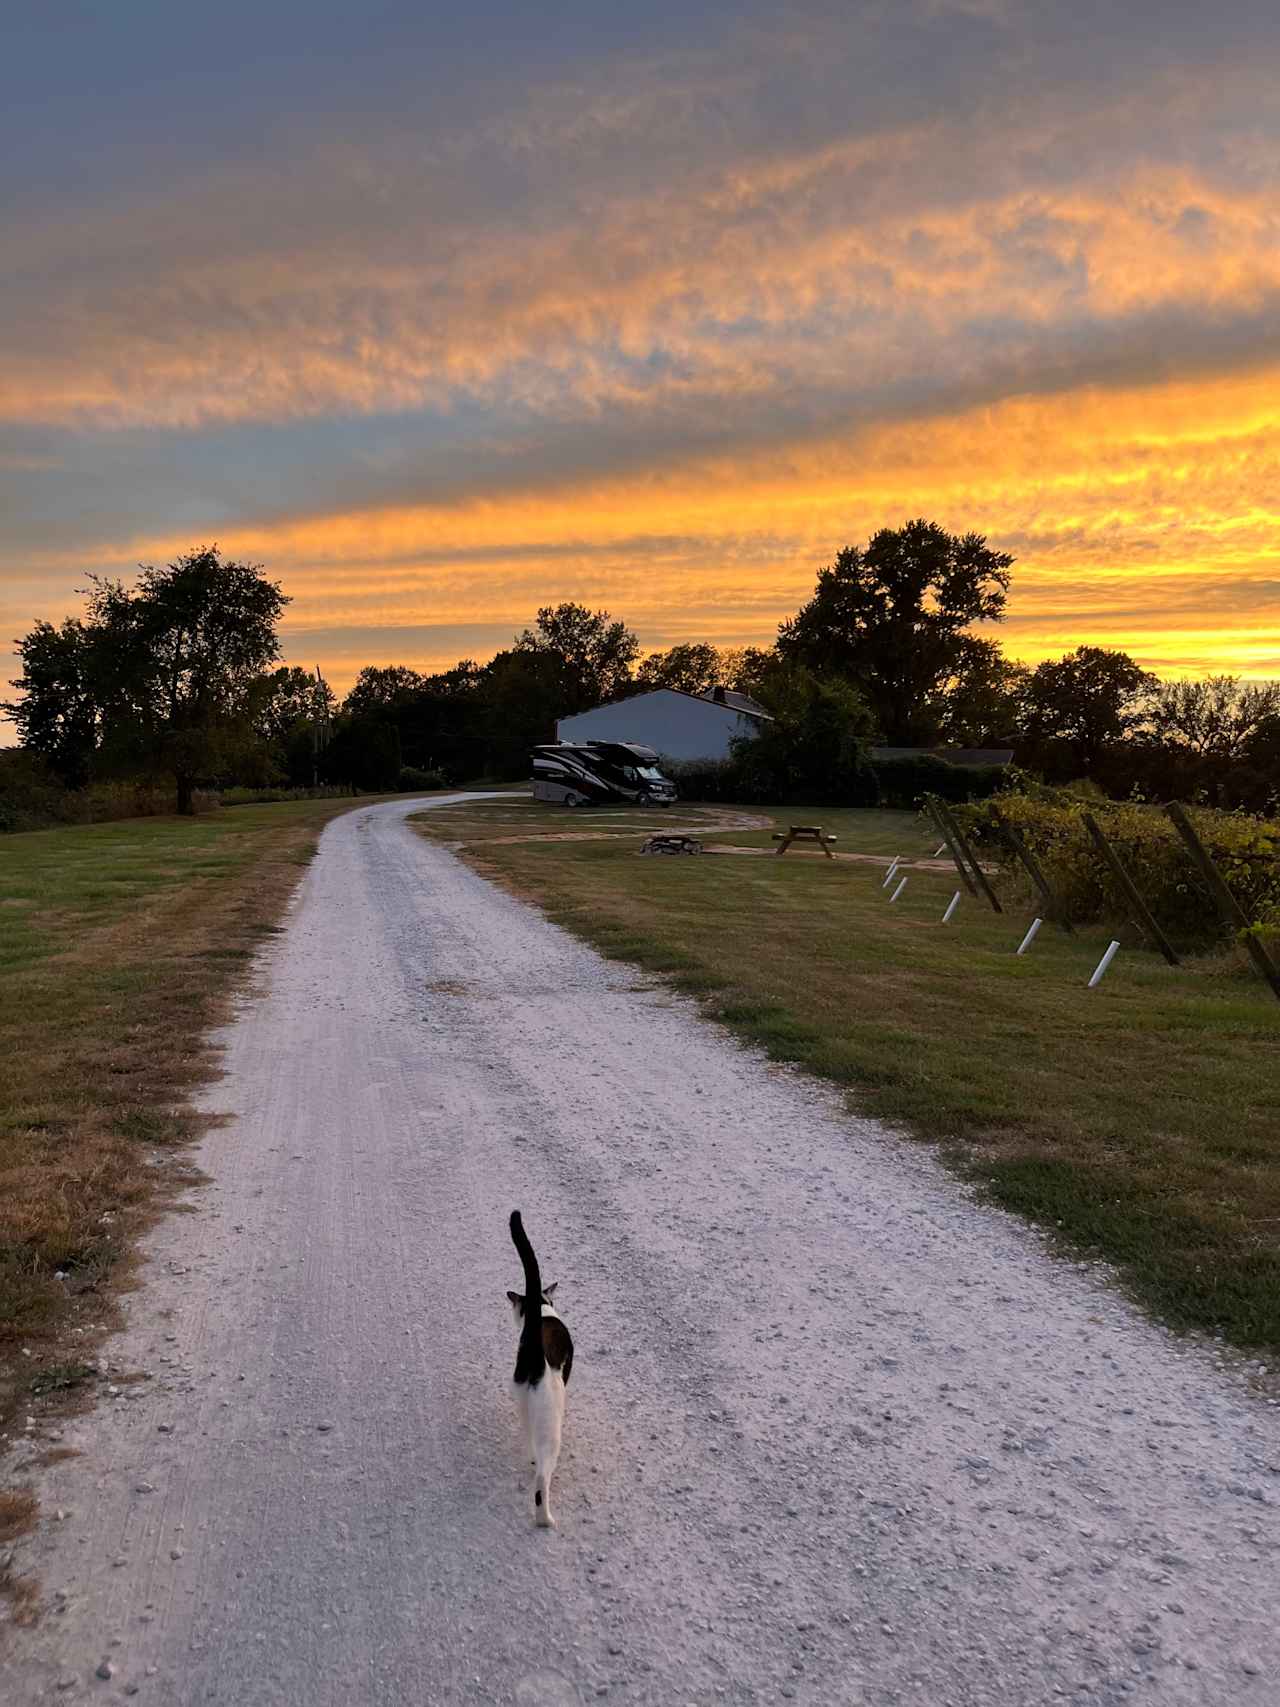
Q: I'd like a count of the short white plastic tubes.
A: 7